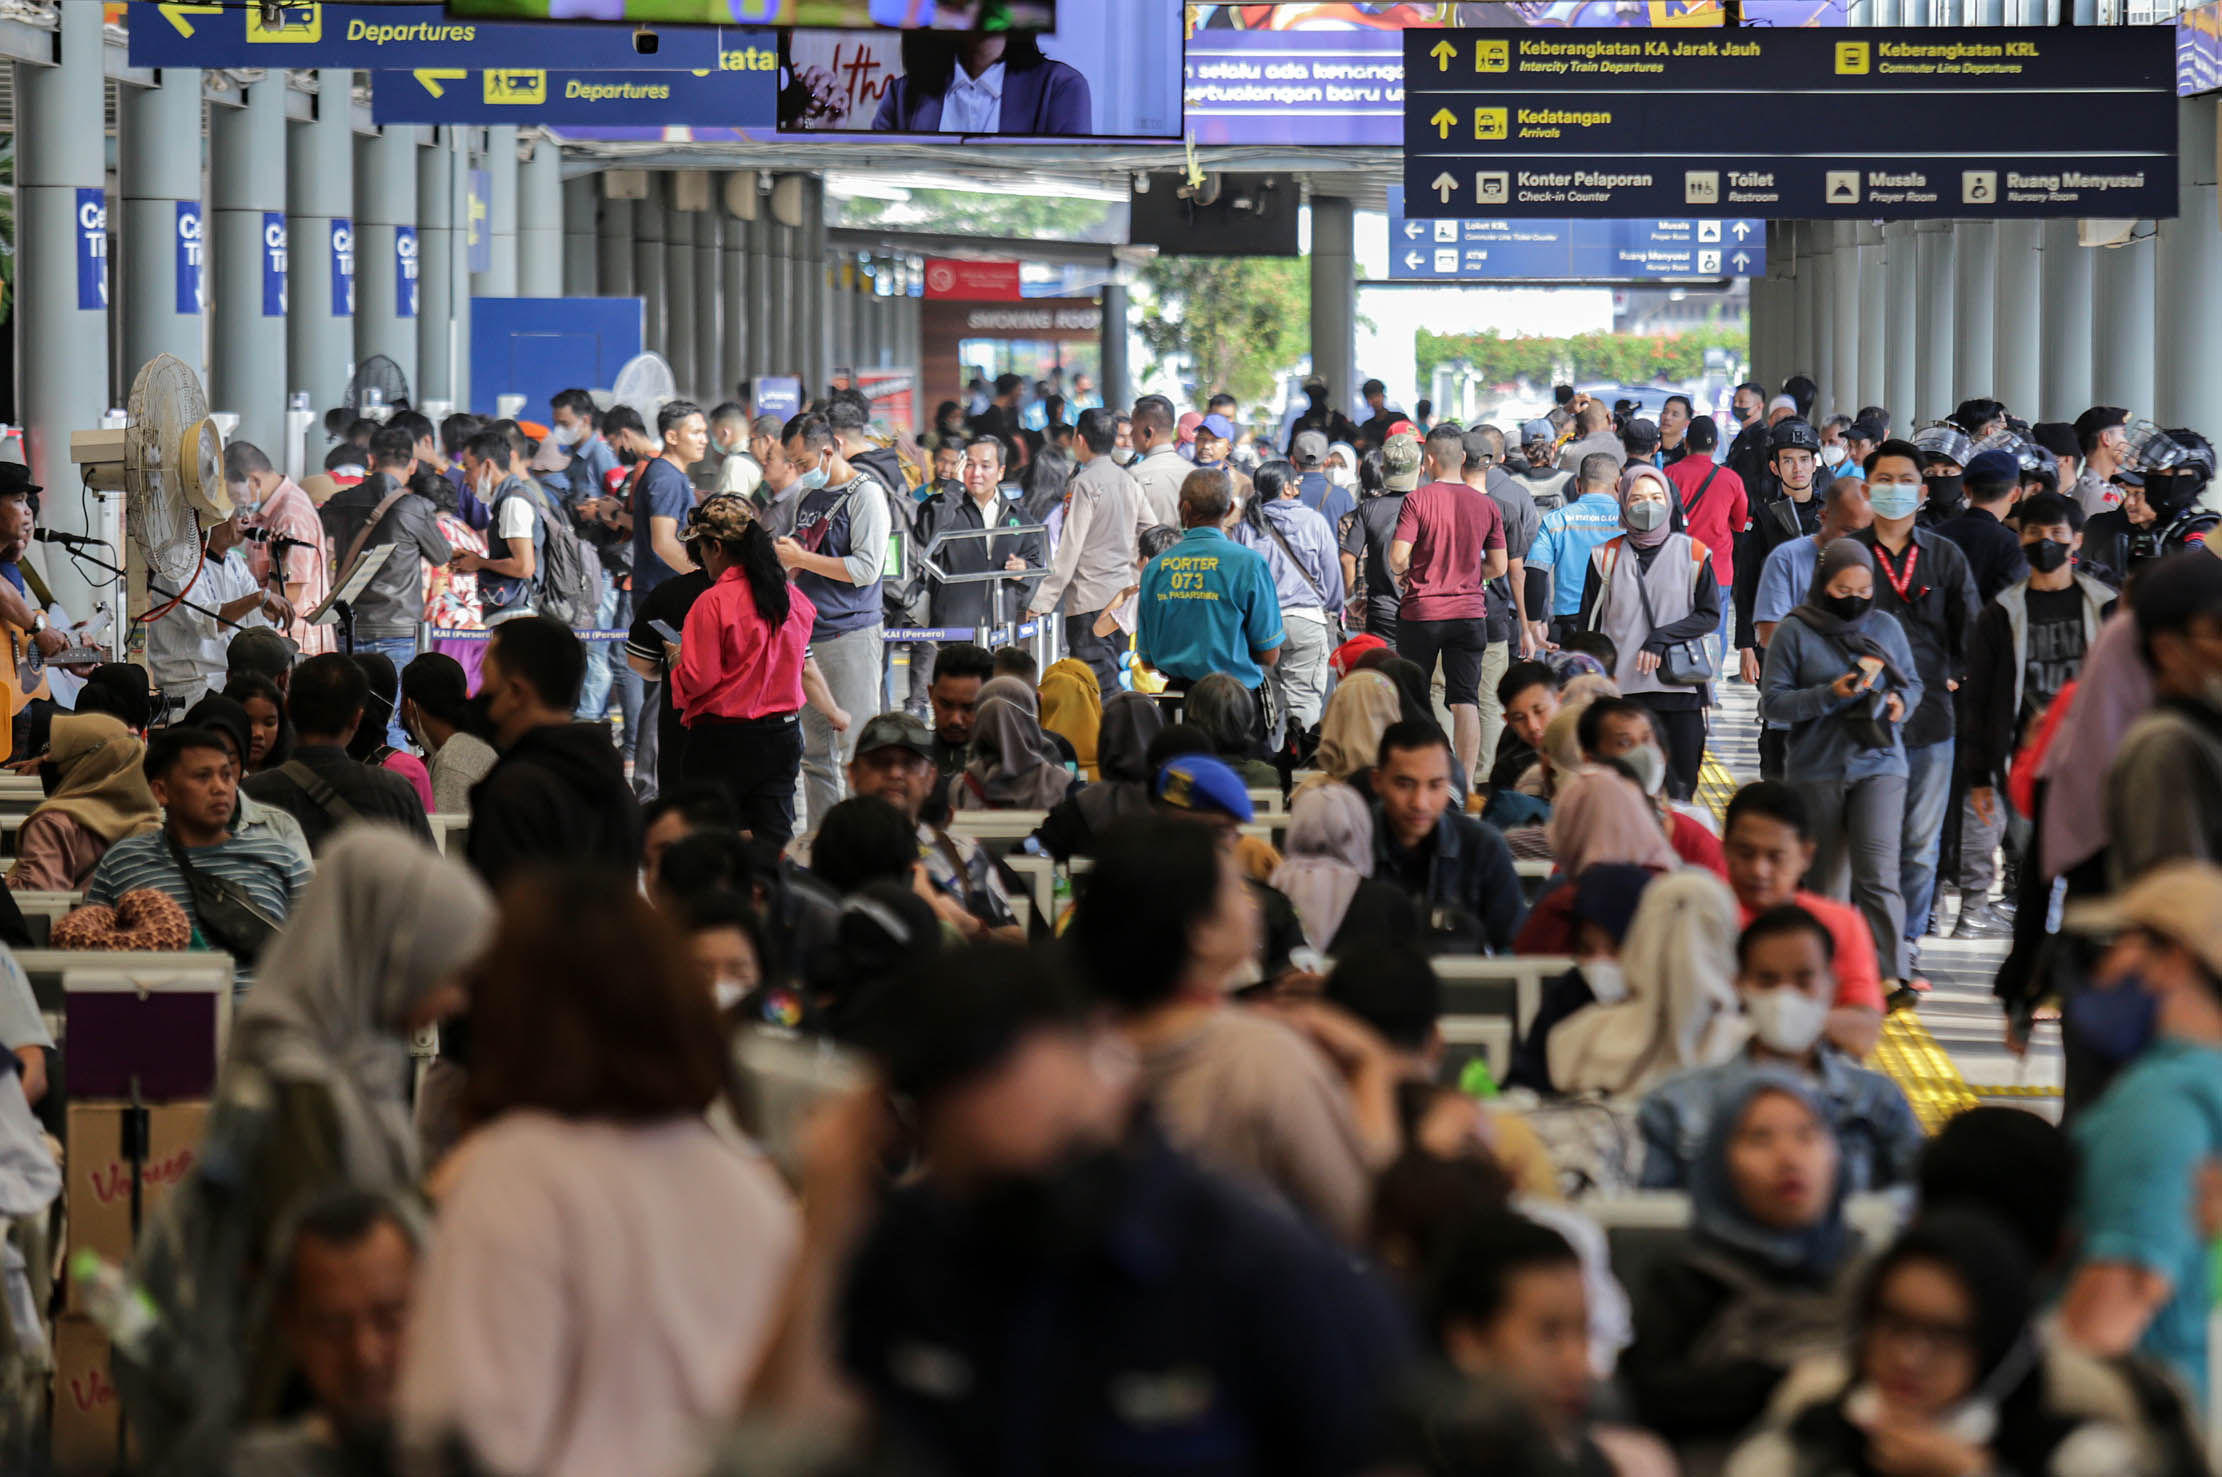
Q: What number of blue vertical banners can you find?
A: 5